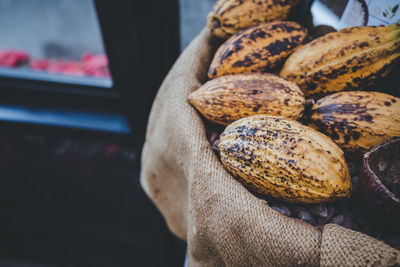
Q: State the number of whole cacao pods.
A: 6